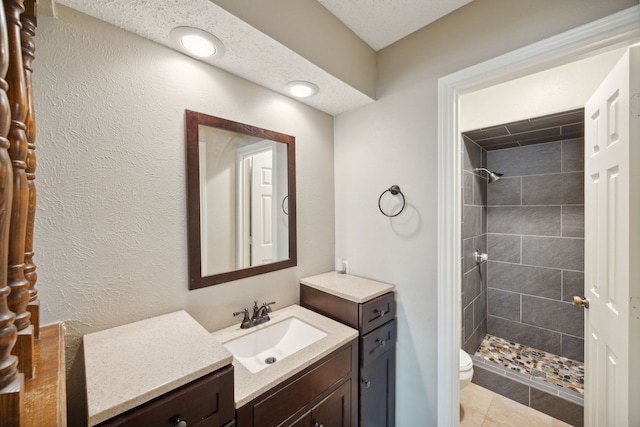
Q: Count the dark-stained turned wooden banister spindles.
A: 3